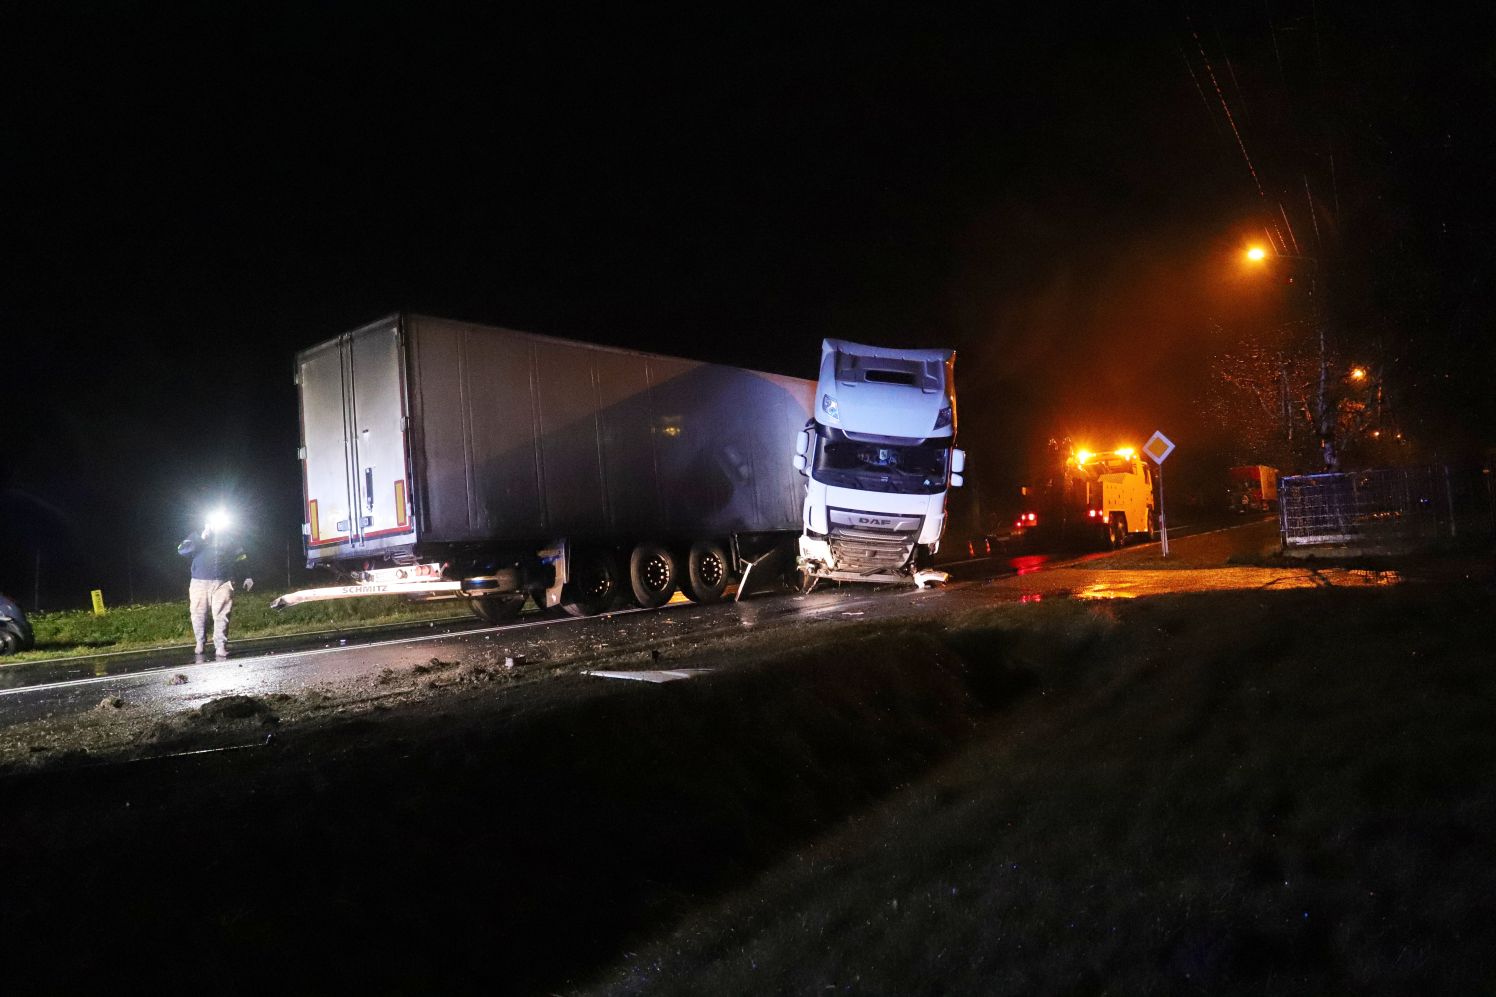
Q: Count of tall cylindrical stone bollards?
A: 0